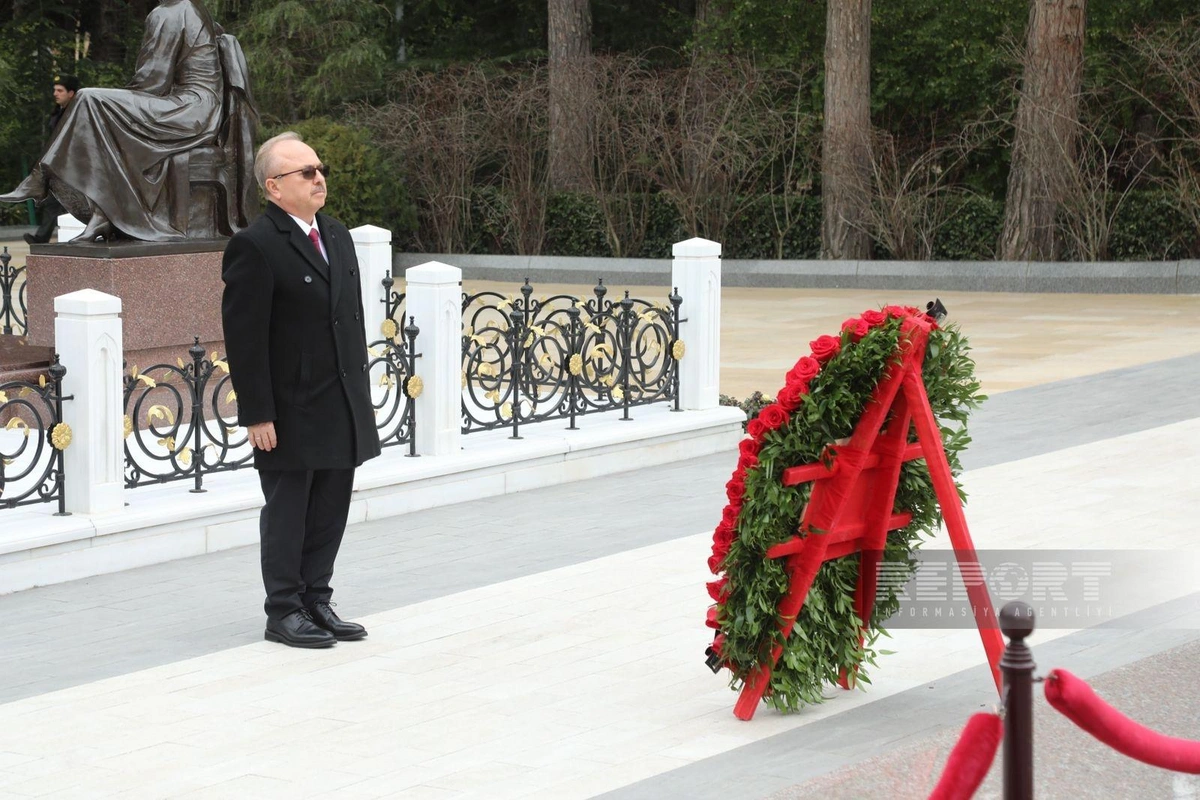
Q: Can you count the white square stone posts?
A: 5